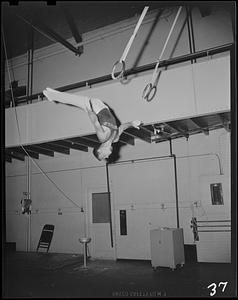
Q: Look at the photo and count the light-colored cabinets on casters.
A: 1